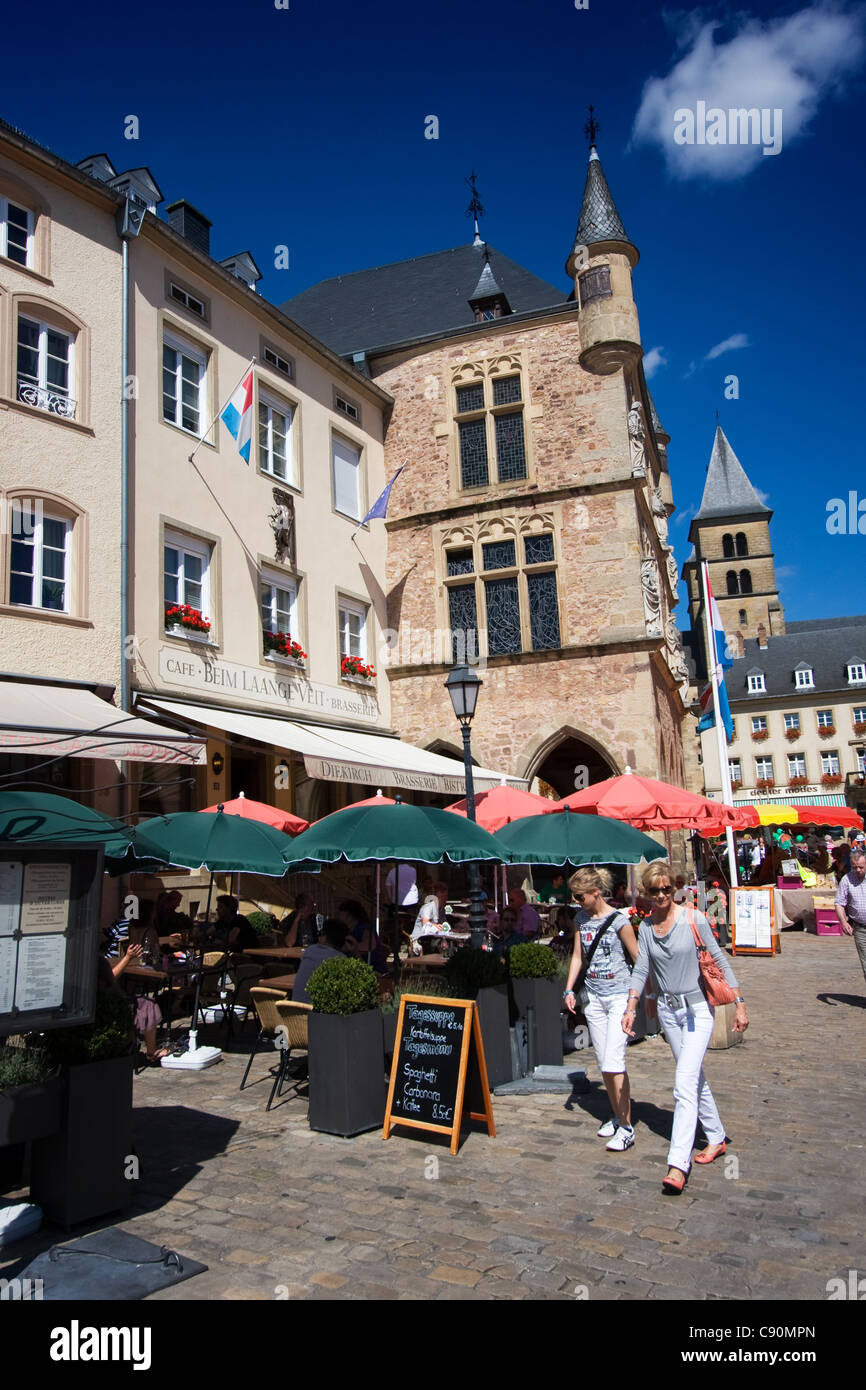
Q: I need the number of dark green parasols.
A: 4